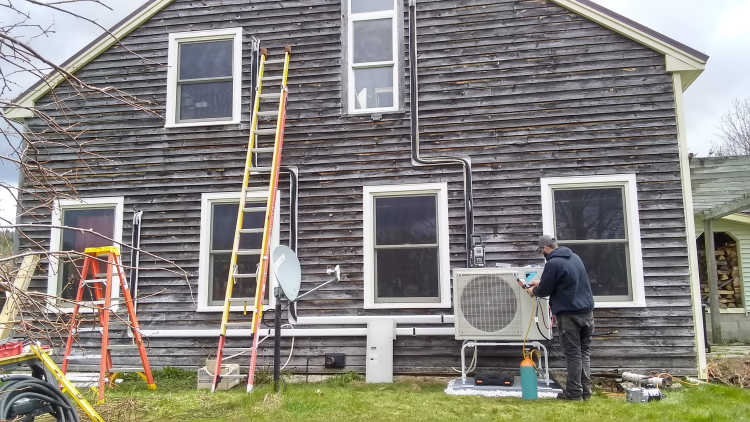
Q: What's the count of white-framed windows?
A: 6